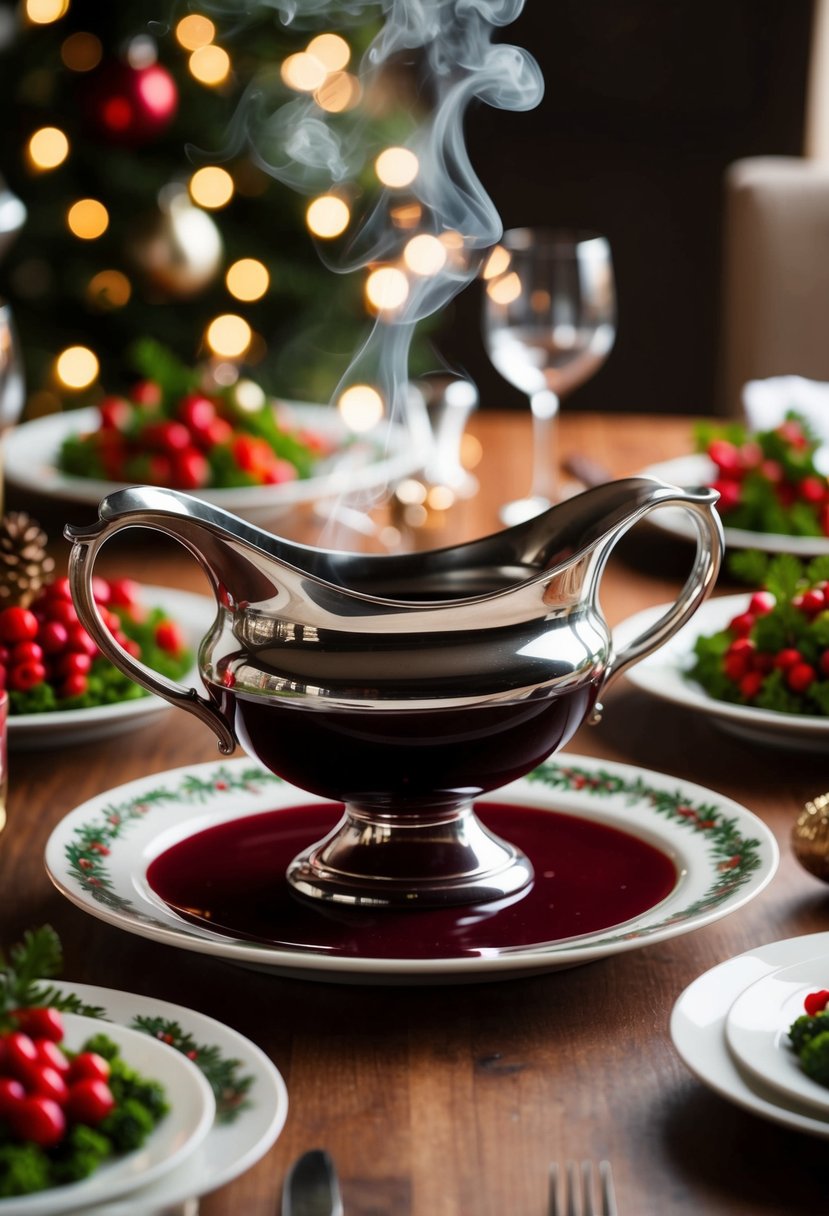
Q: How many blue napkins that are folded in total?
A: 0